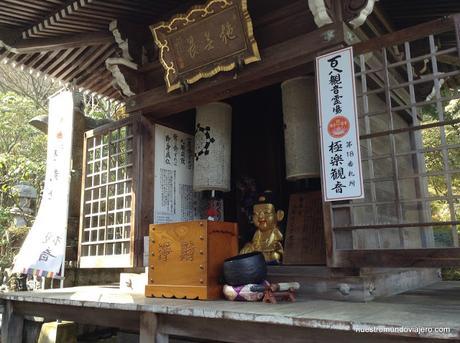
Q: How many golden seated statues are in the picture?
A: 1